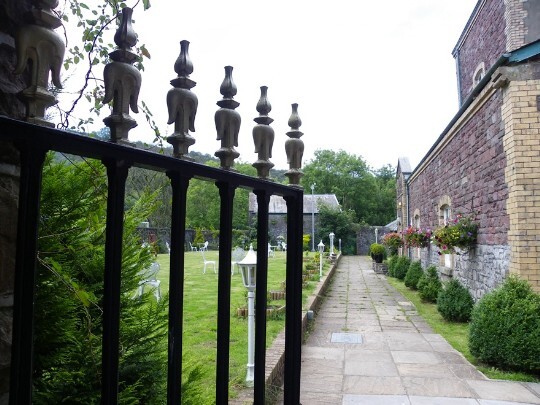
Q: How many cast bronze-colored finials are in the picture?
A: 6